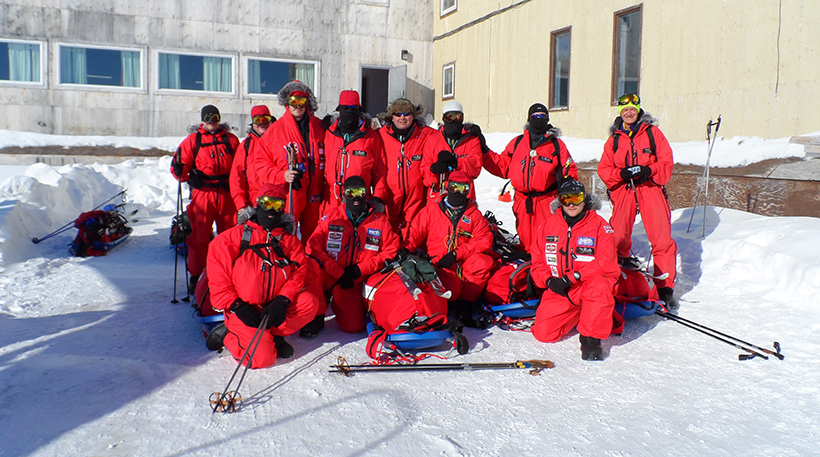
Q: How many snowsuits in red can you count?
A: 12